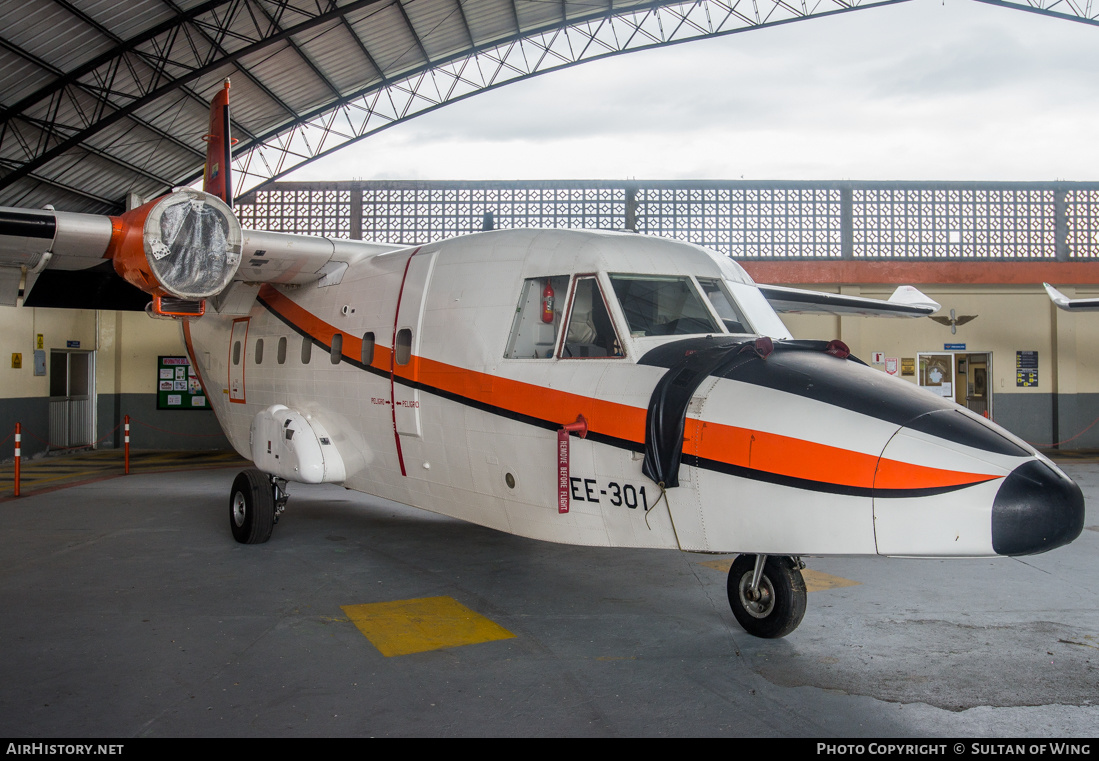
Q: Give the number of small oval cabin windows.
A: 7